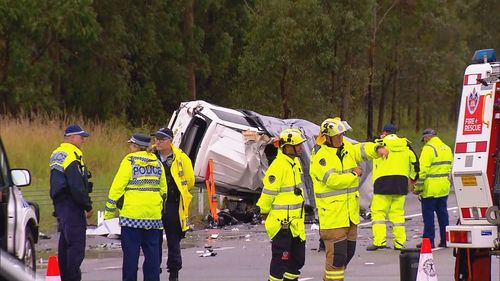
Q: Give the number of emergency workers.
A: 7